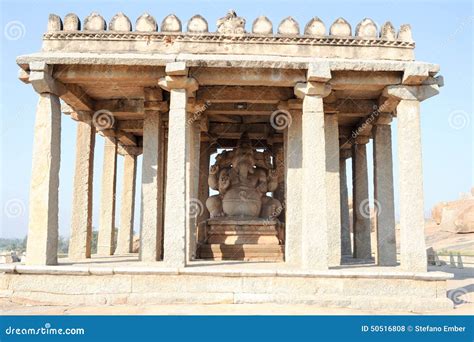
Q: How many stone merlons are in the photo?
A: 14